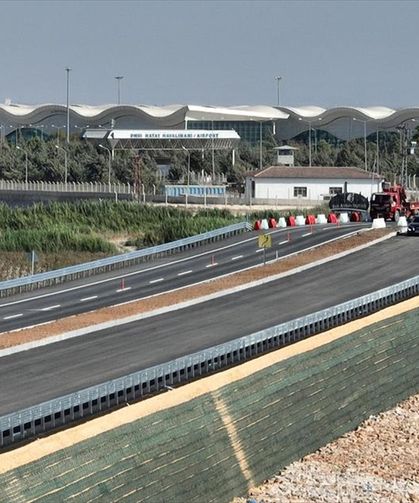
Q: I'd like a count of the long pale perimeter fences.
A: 1